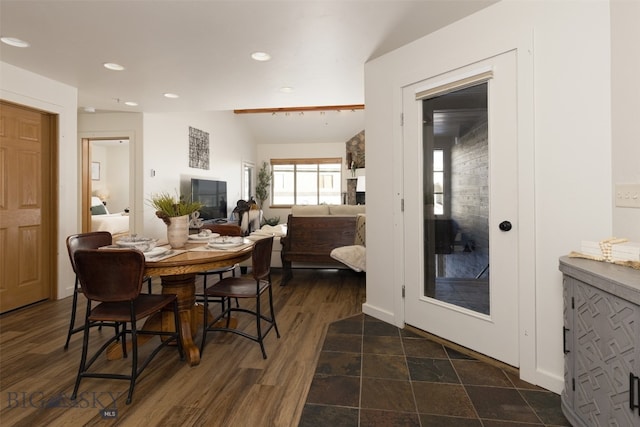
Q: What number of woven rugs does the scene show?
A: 0